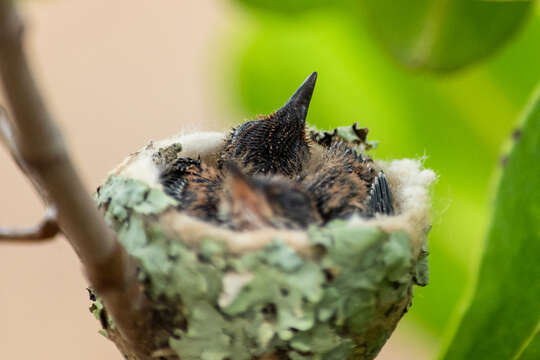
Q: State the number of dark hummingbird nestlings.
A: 2